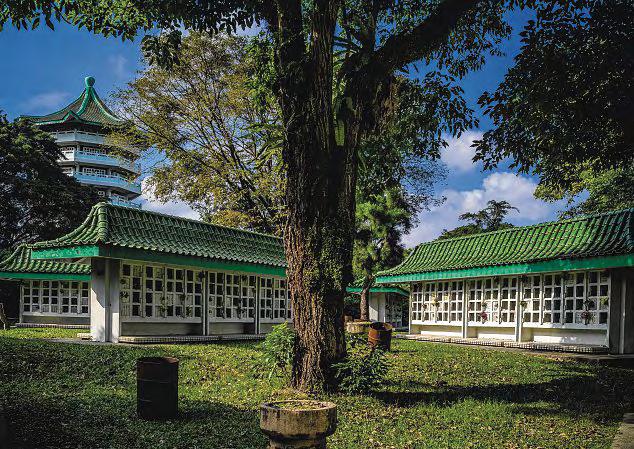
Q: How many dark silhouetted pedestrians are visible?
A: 0